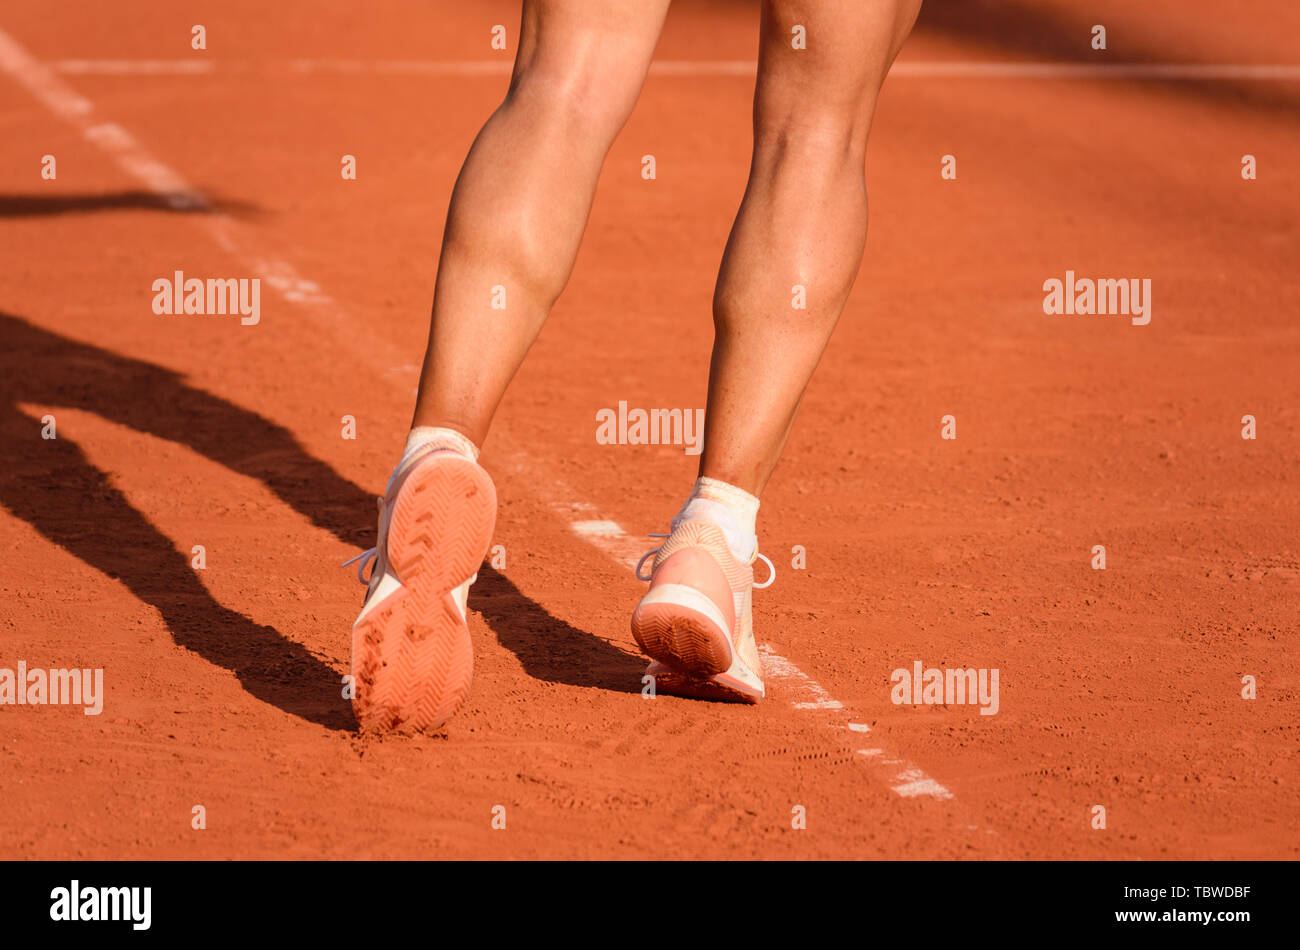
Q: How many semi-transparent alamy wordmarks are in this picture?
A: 5